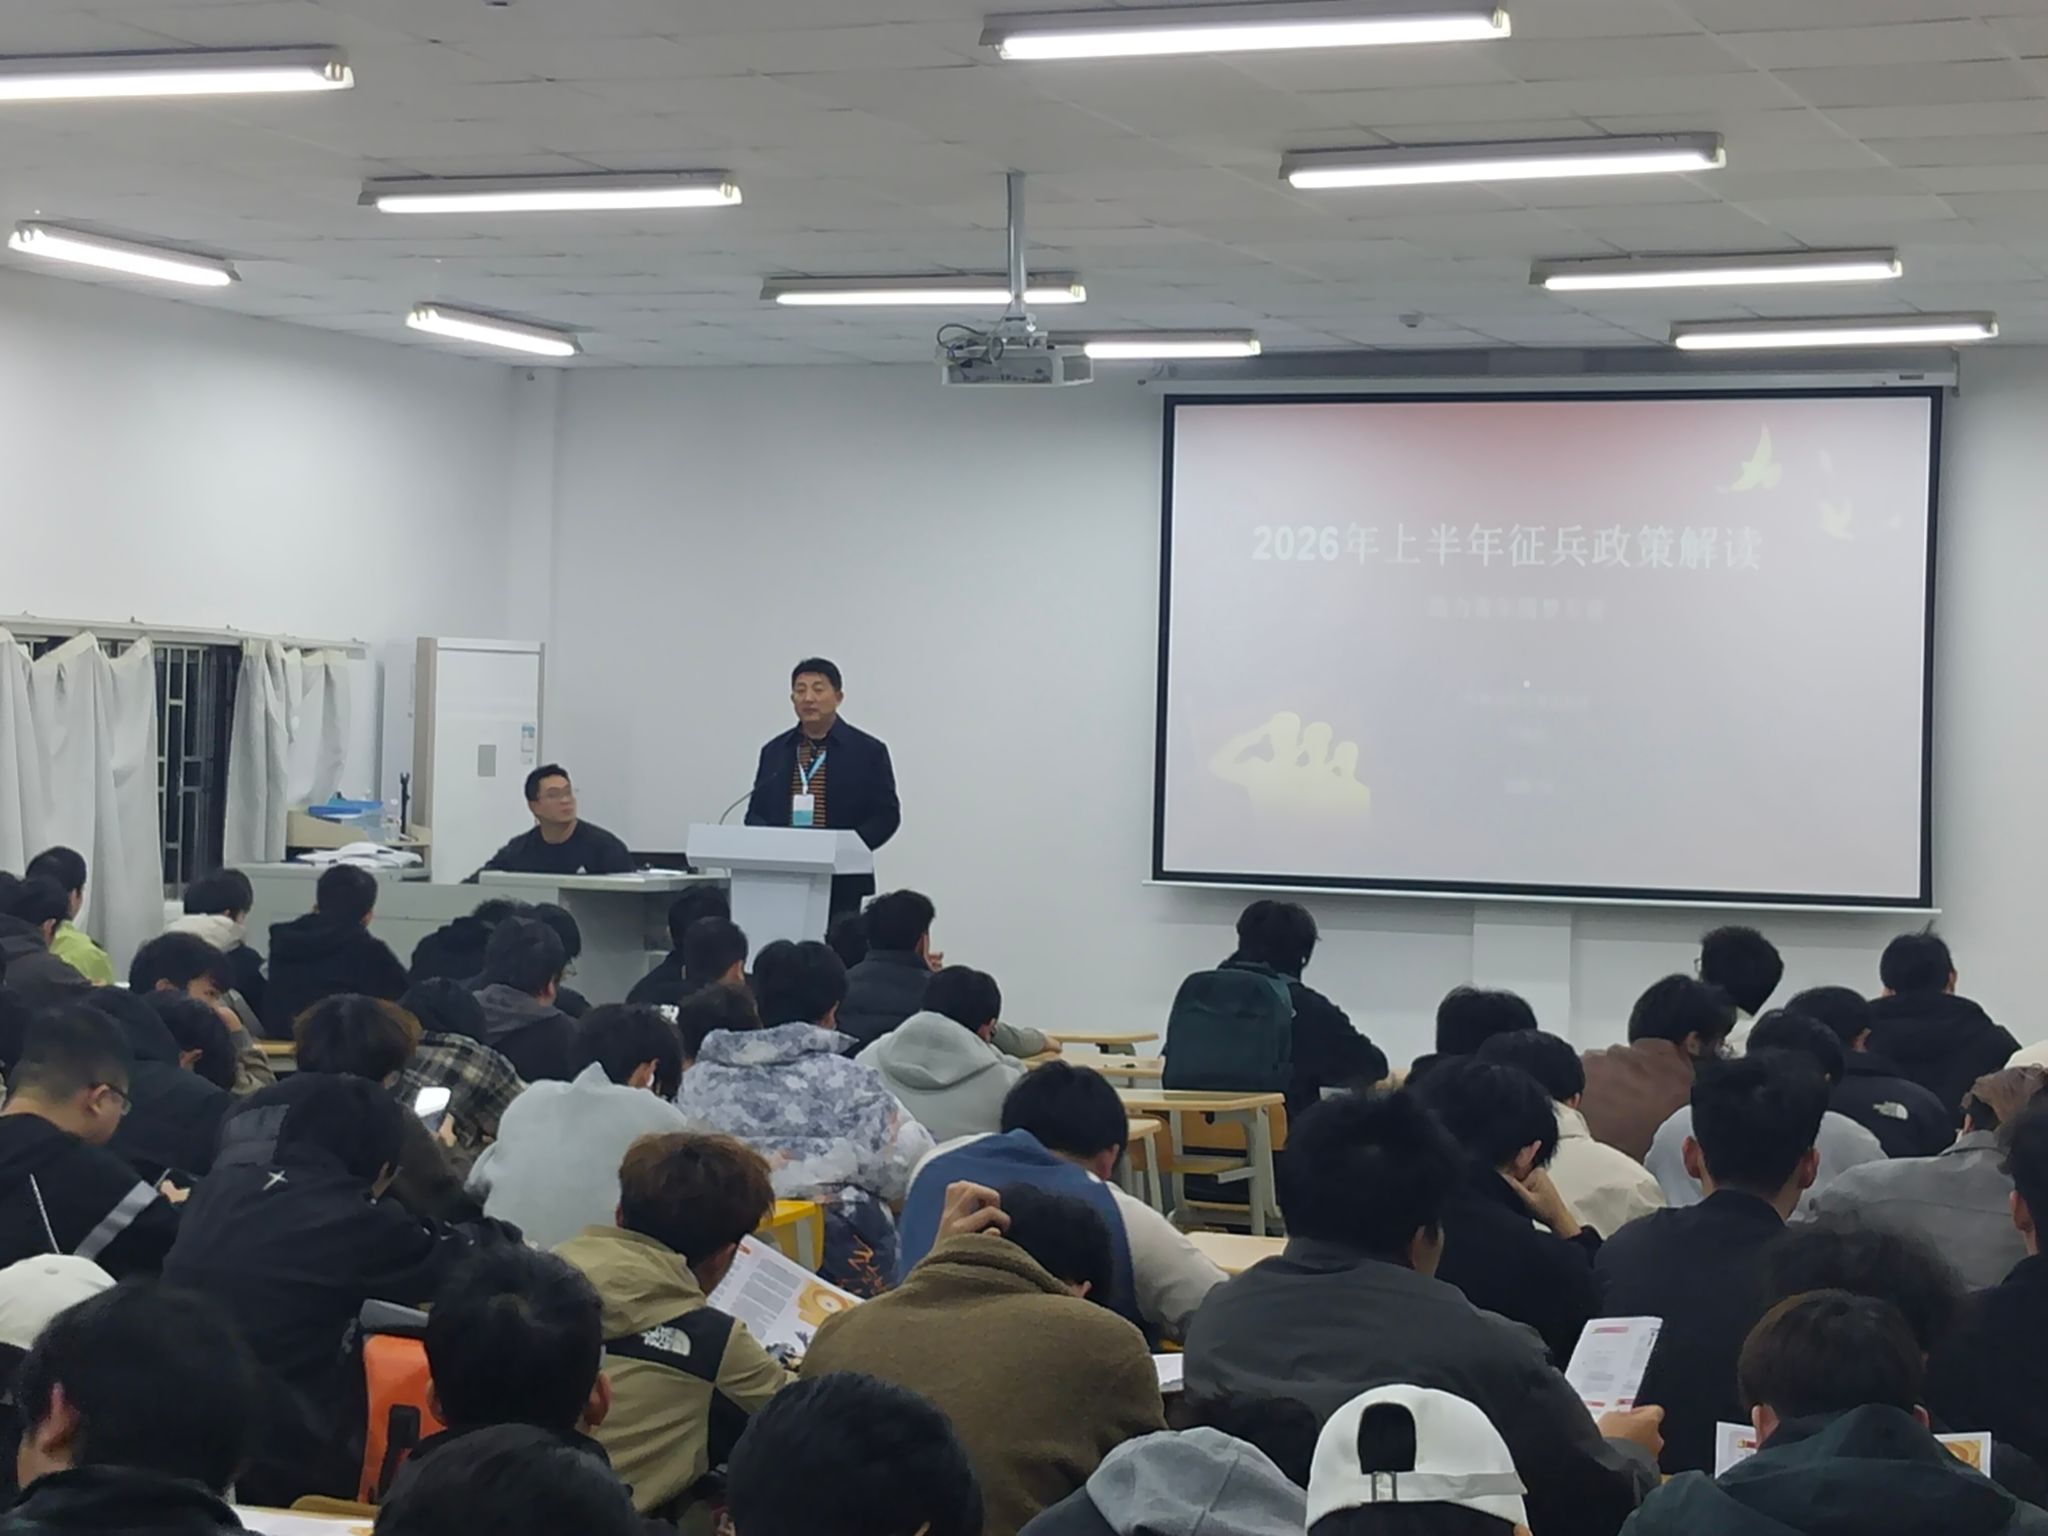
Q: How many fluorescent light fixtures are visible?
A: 10